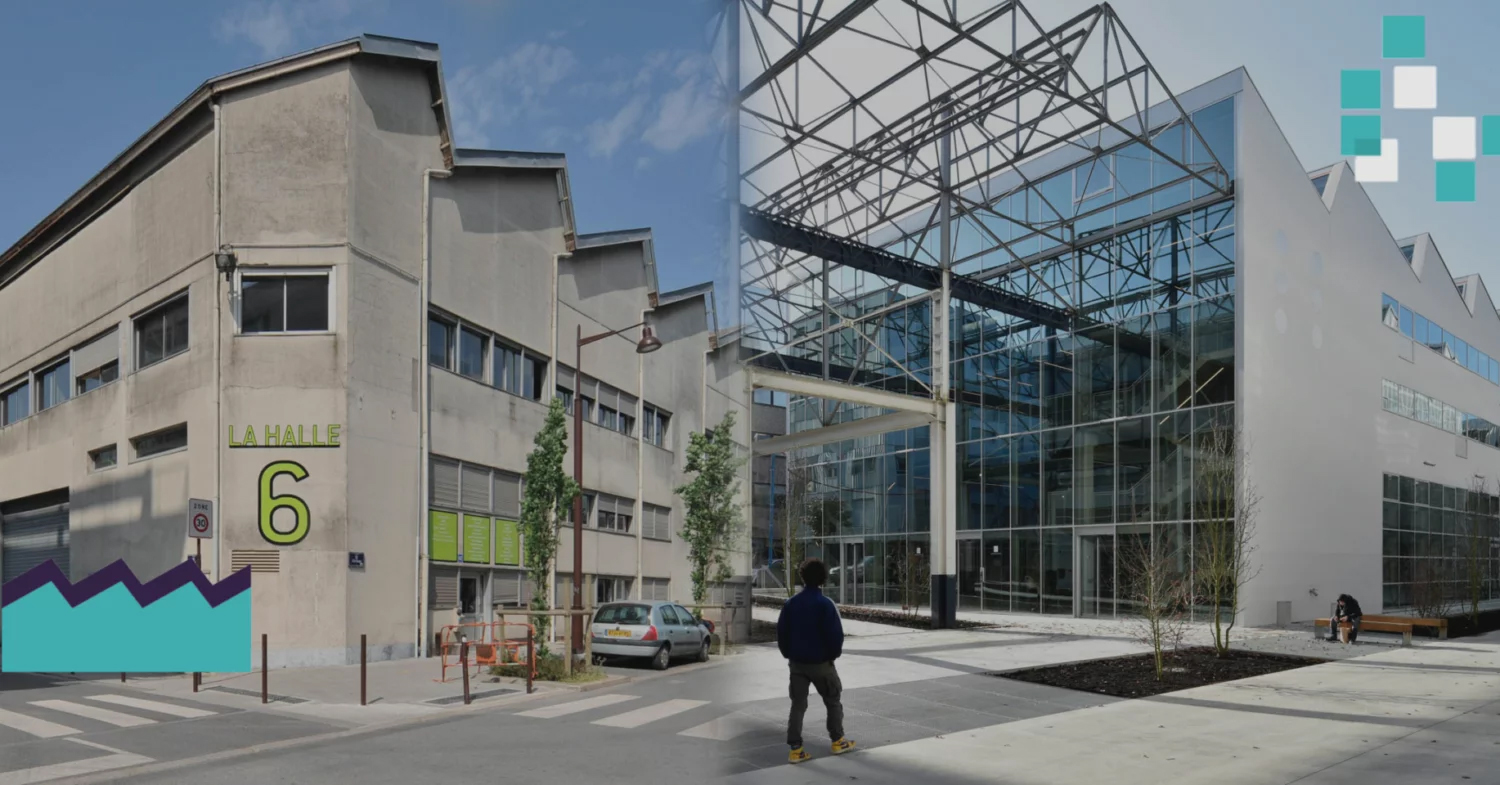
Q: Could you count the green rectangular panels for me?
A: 3